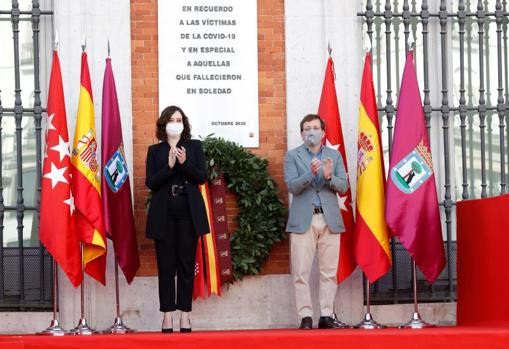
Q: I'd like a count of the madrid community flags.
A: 2